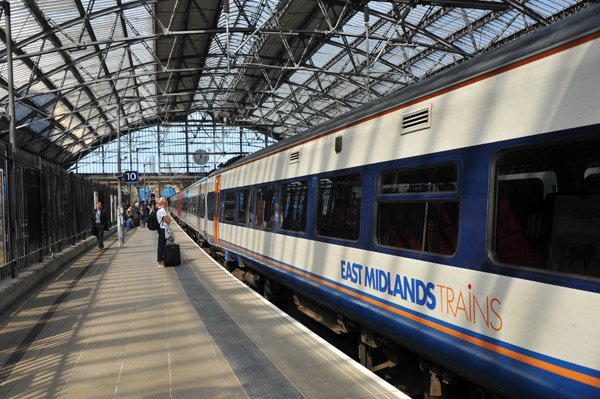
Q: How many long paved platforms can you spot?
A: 1